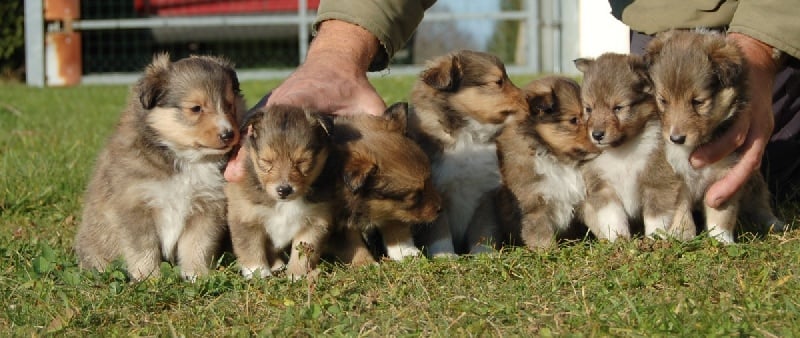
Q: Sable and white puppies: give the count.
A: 7